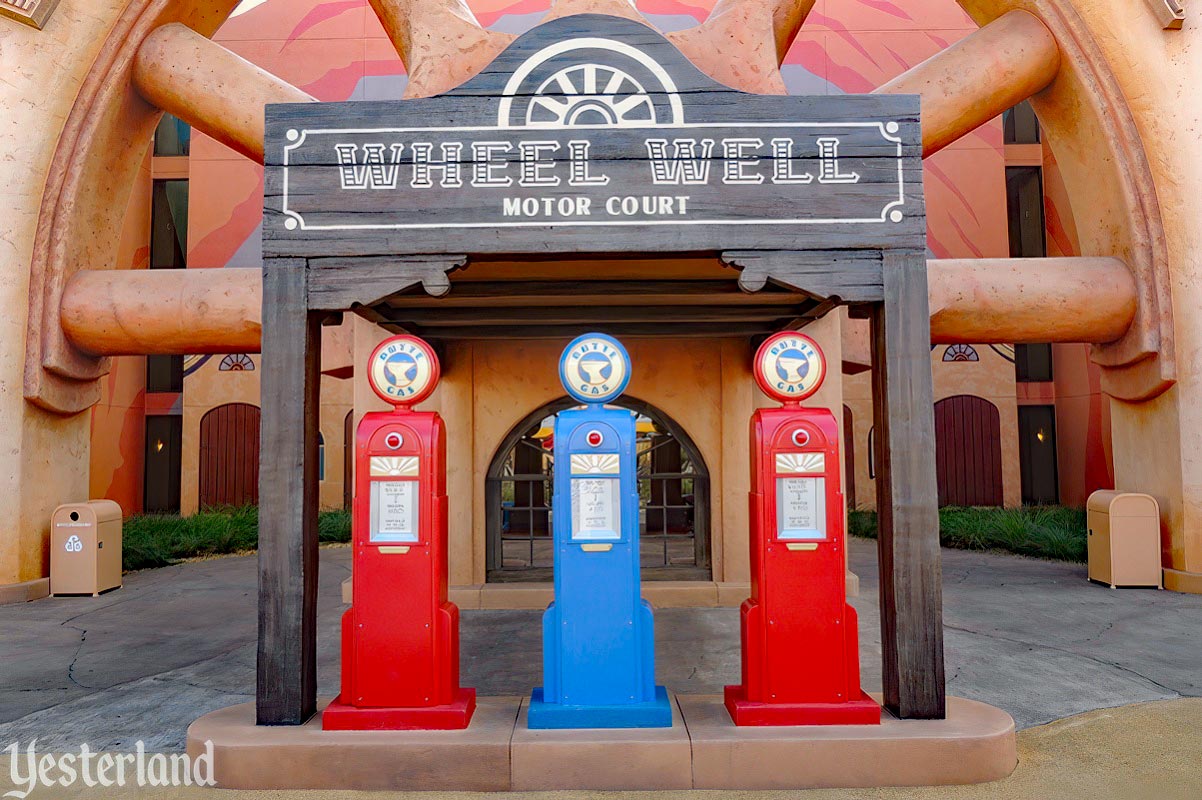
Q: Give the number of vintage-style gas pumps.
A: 3